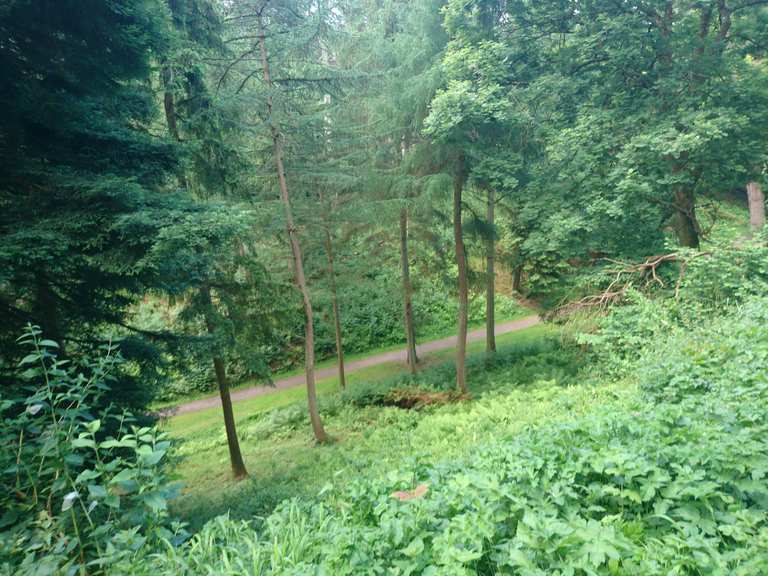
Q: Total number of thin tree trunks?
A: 6